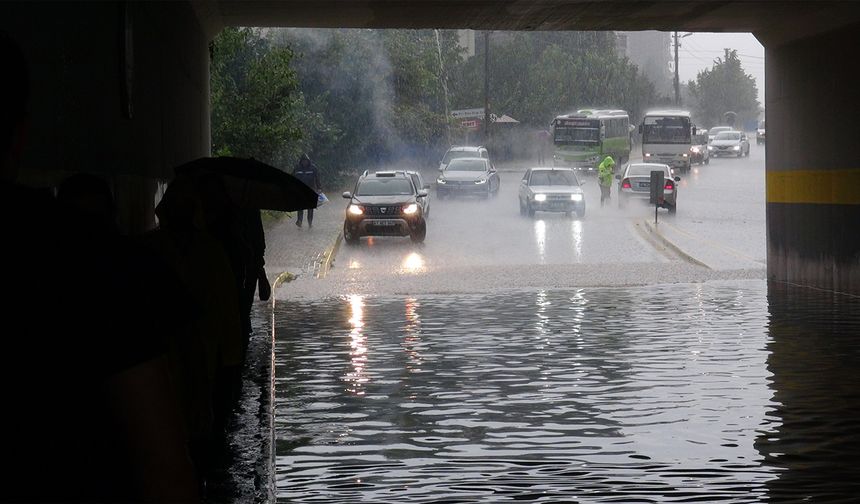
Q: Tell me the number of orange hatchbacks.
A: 0